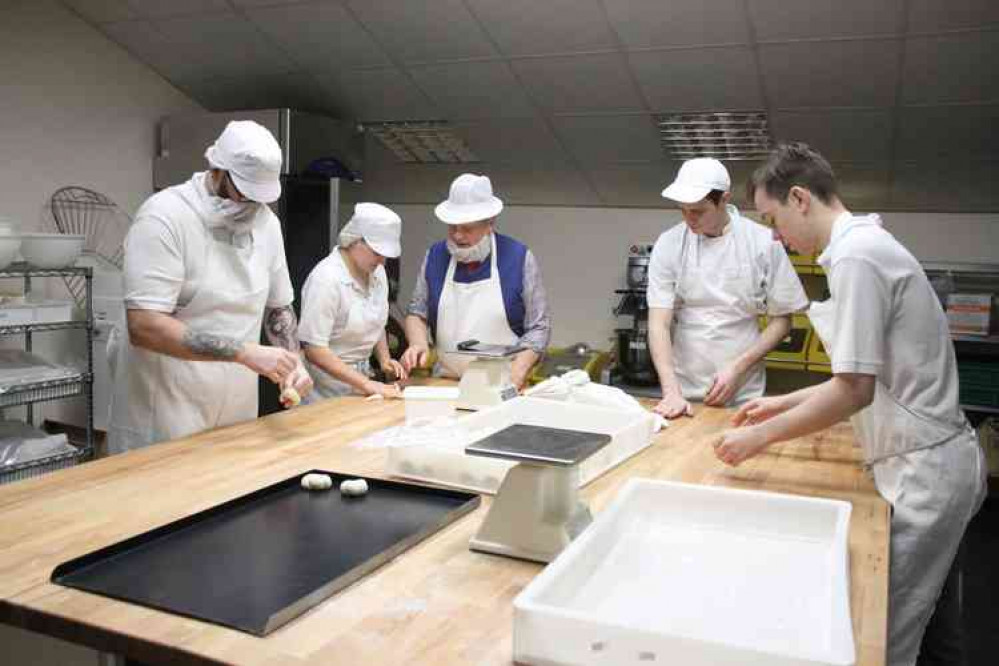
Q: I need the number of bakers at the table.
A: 5